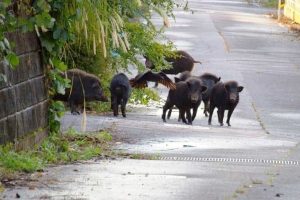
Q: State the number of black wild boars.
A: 7